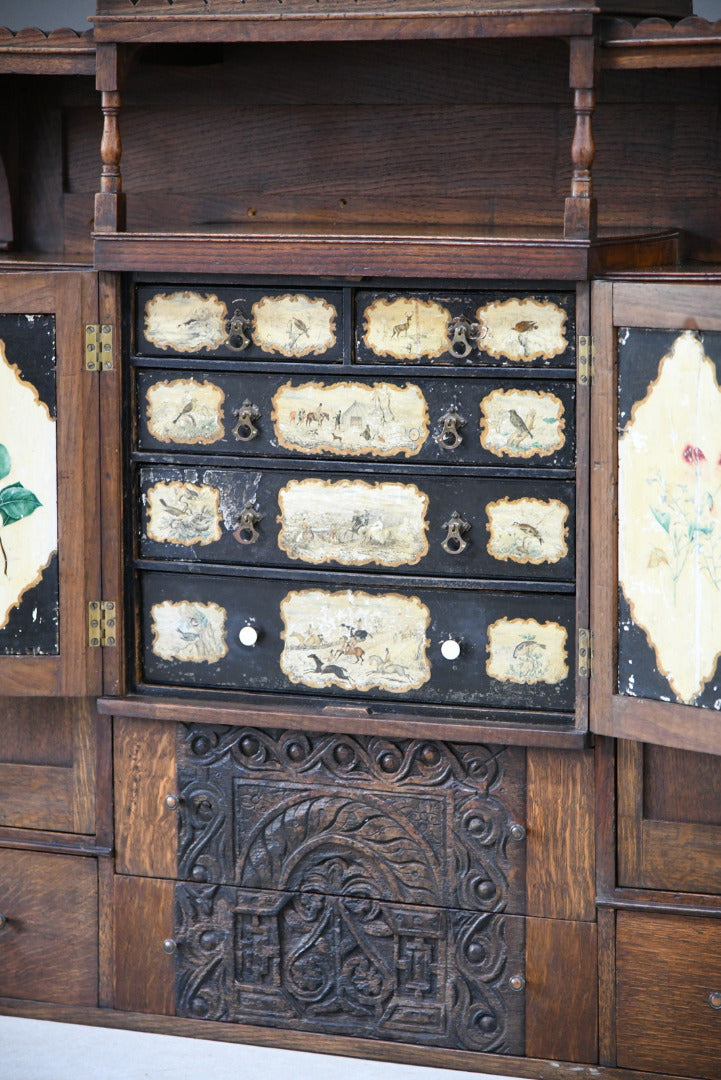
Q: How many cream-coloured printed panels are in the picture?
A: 15